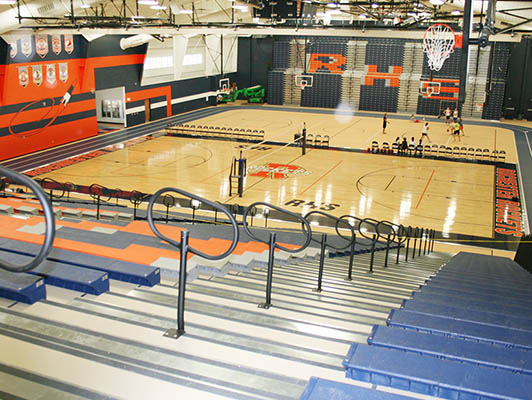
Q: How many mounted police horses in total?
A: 0